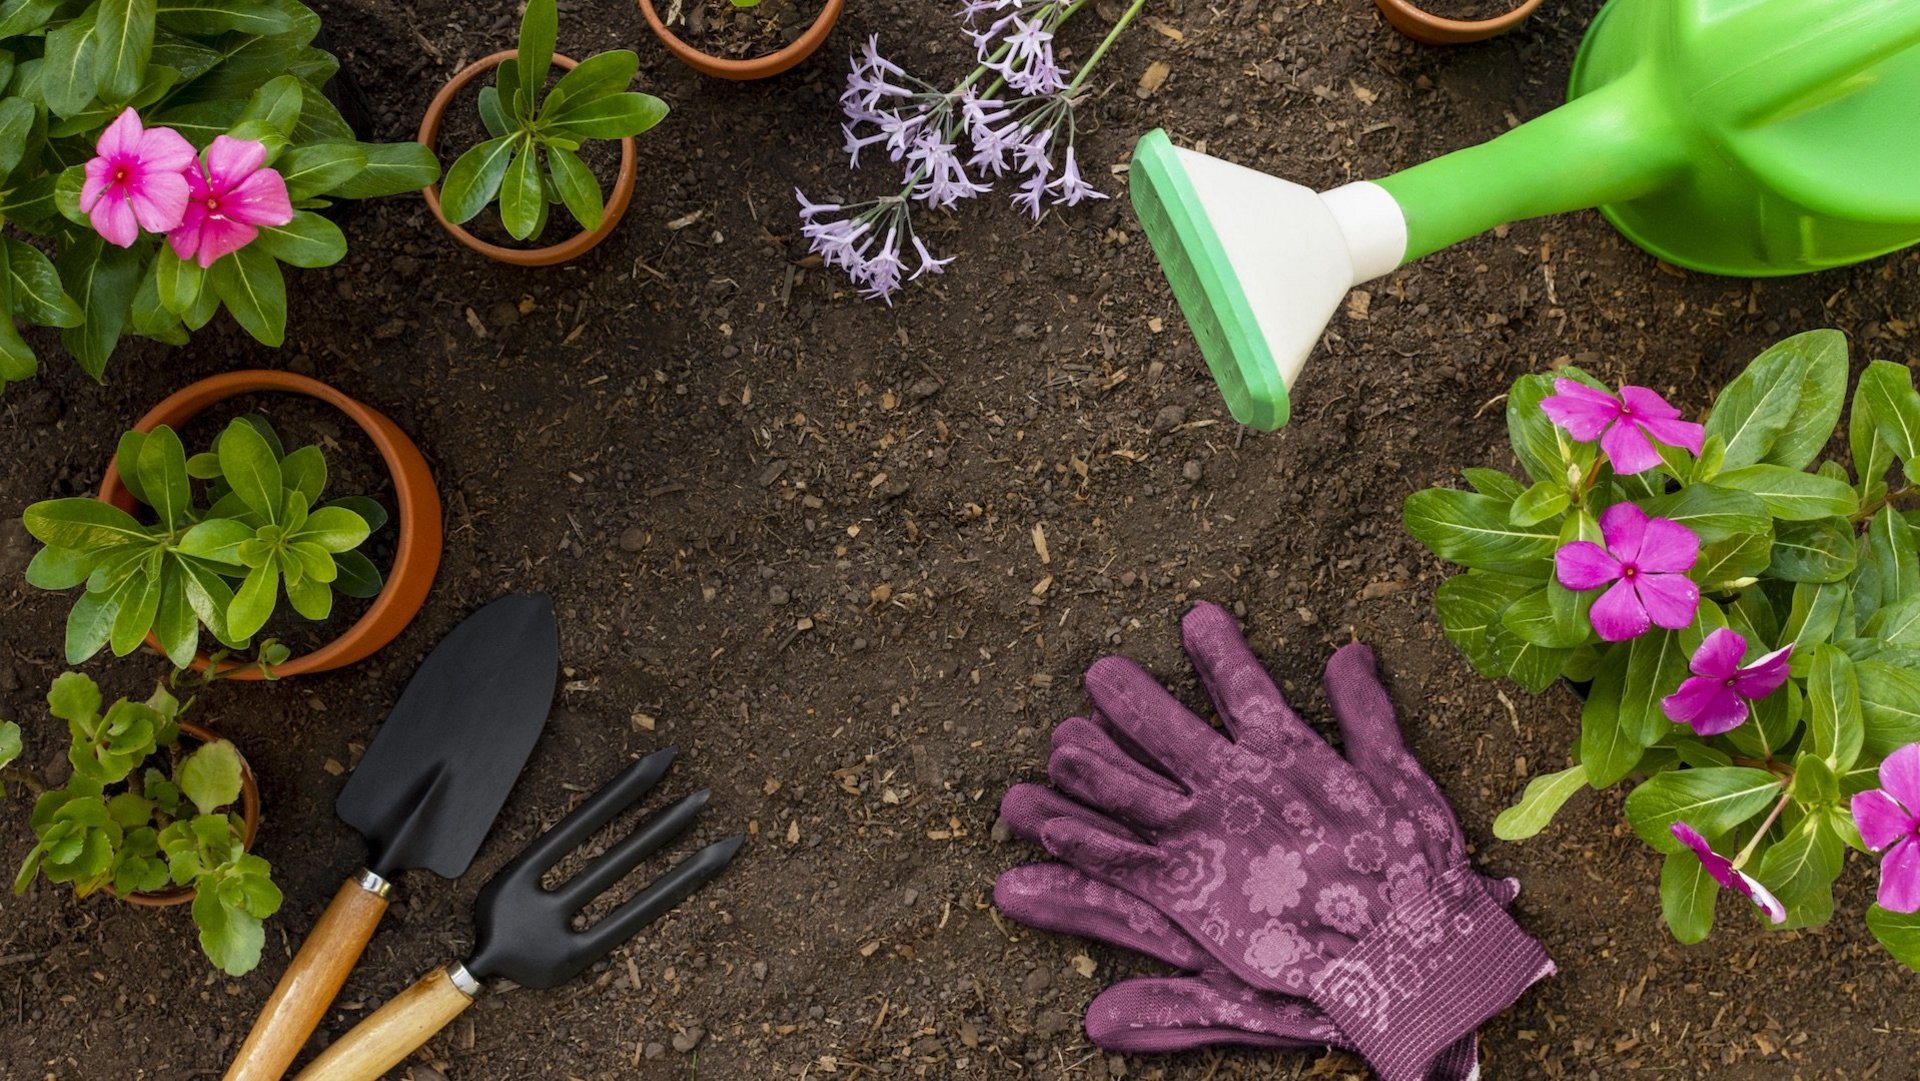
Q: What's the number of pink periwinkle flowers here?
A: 7